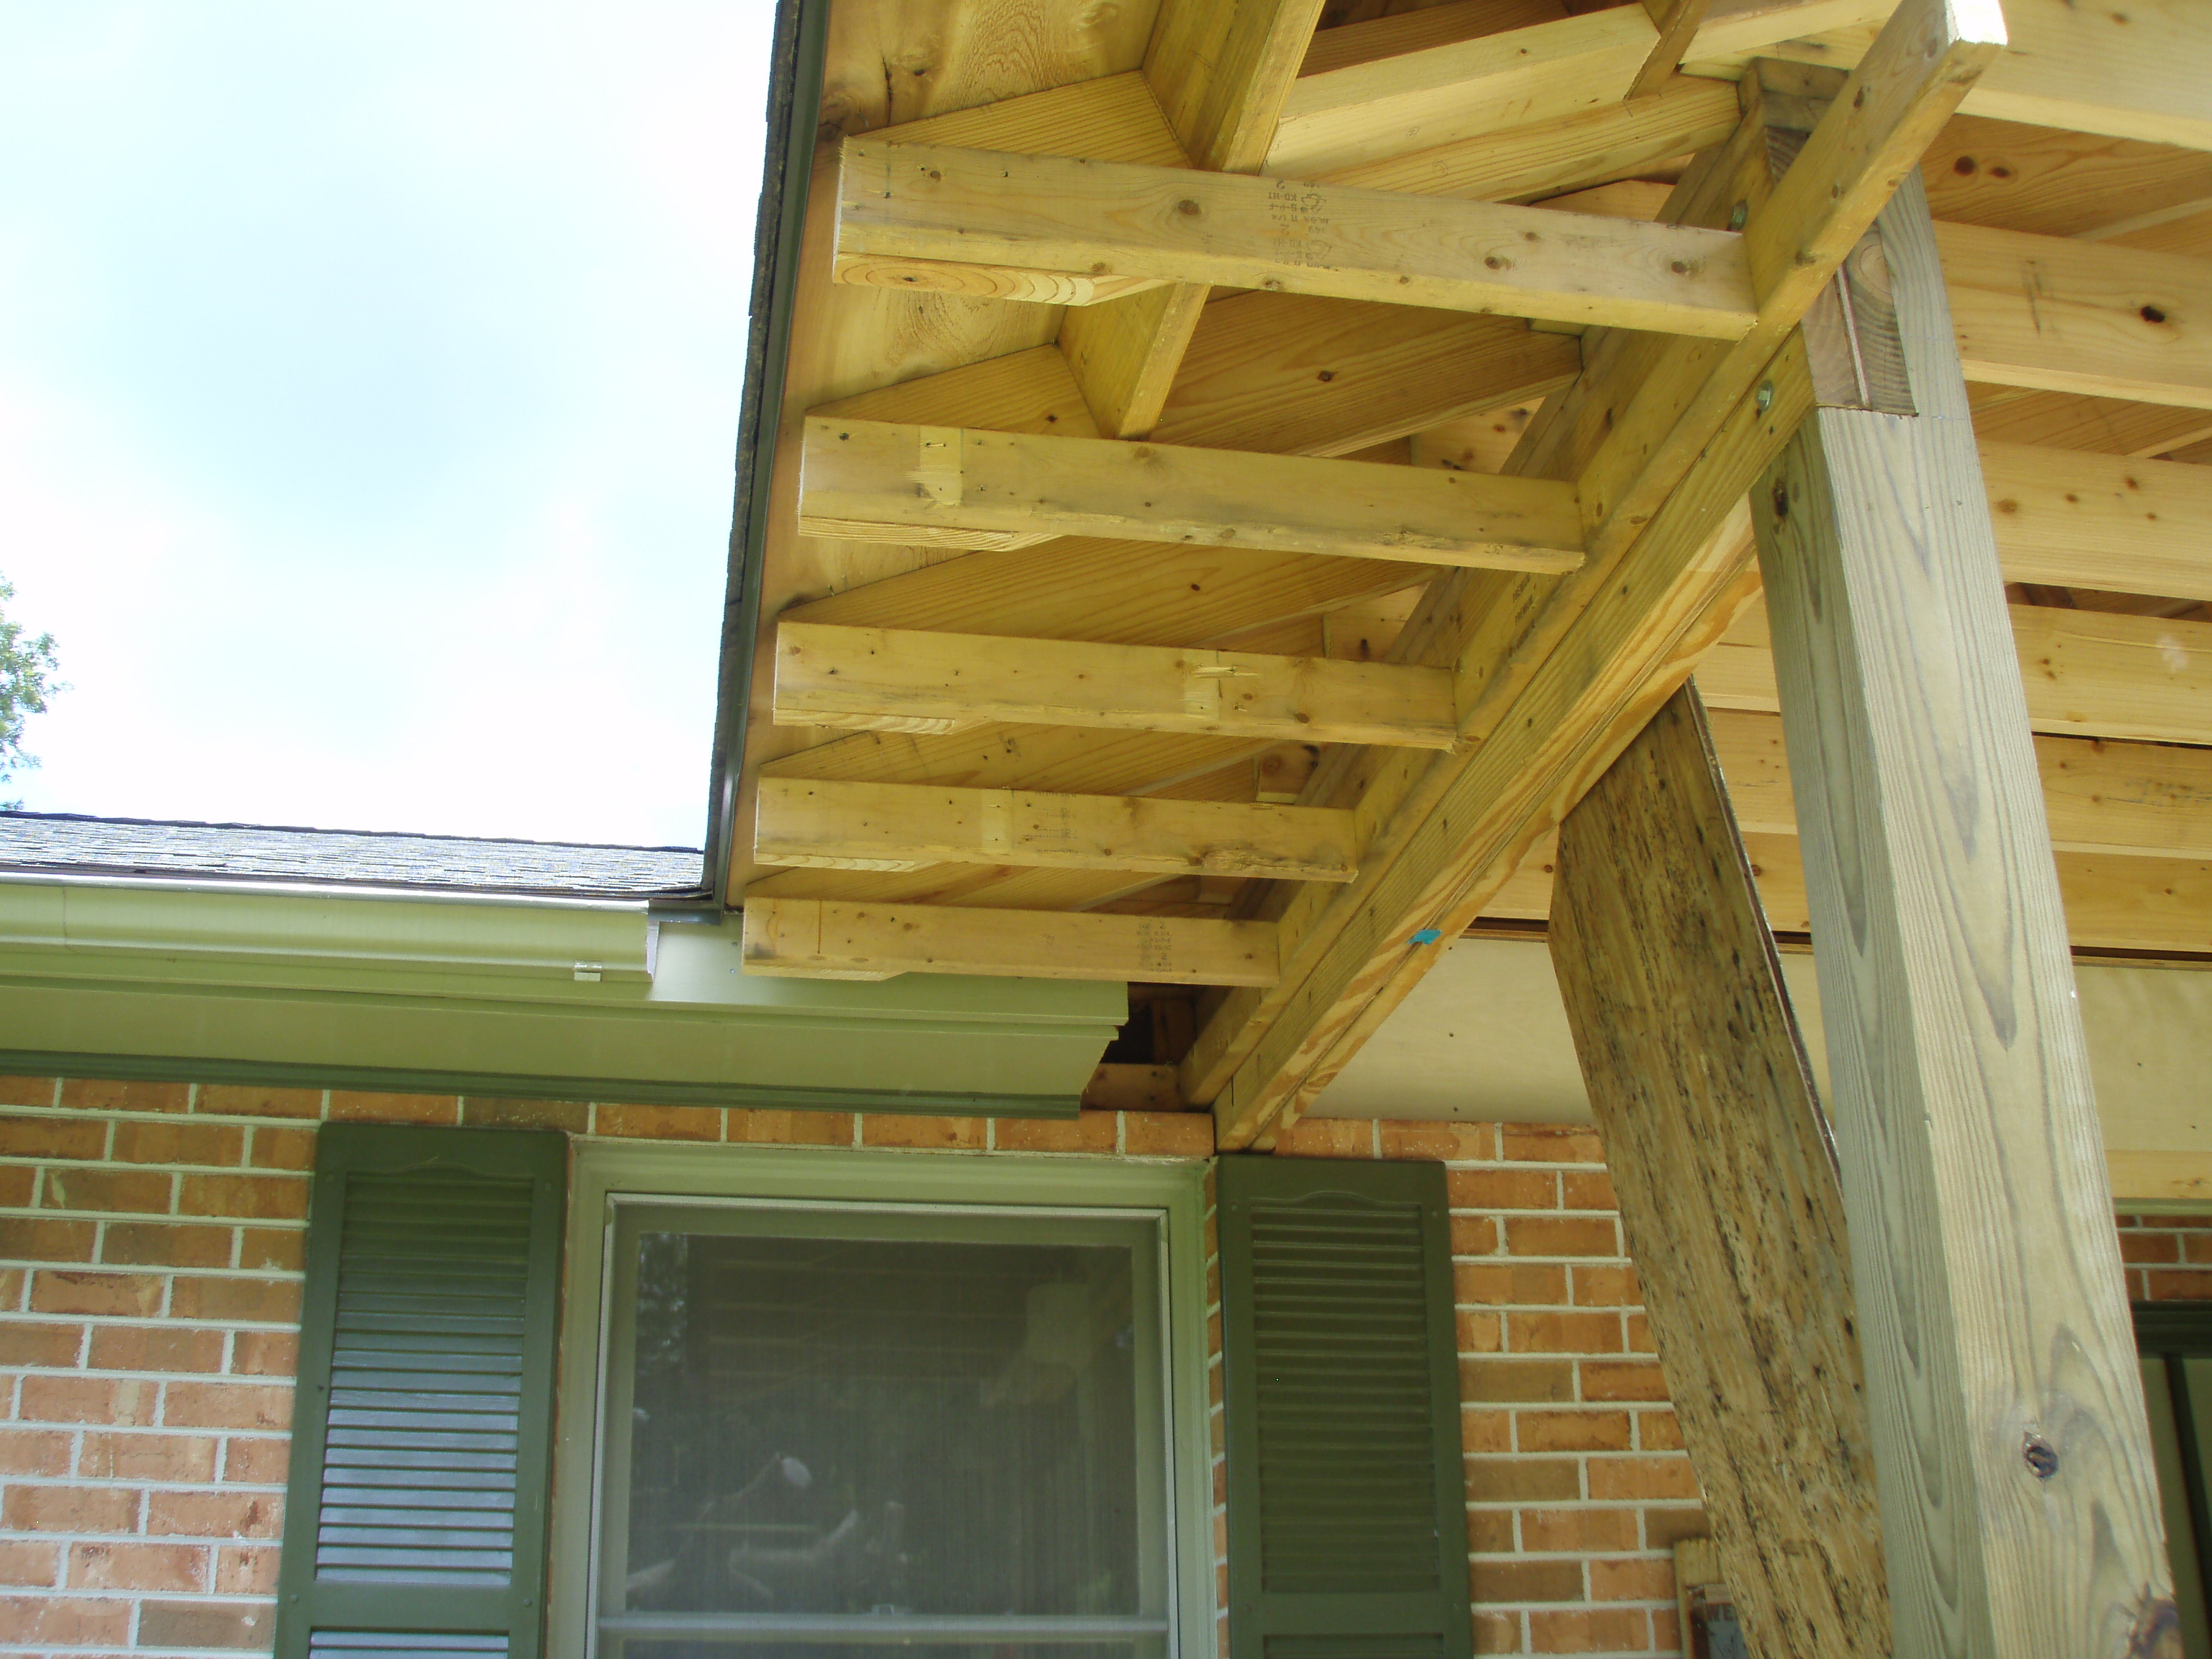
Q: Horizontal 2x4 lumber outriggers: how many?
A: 5